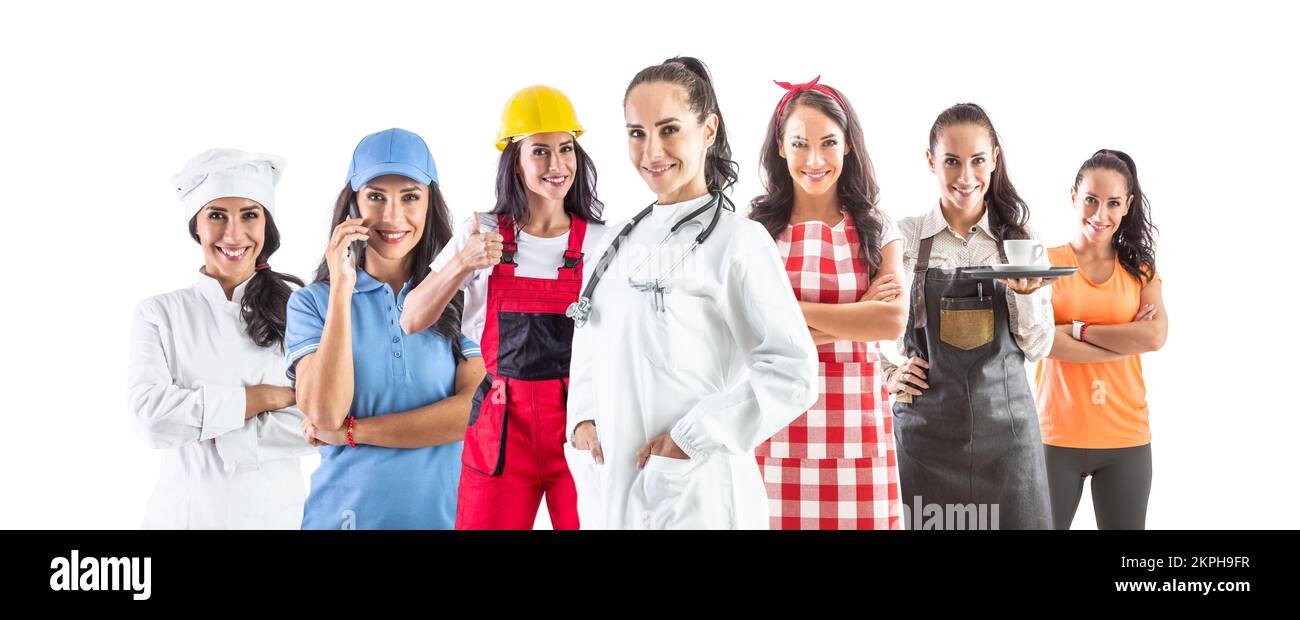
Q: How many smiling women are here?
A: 7